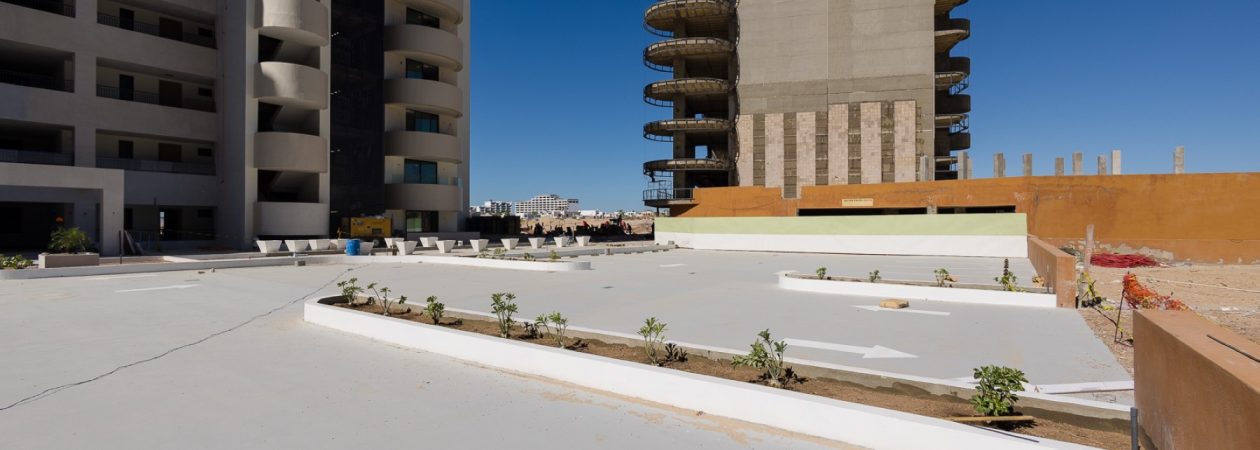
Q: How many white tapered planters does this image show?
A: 14